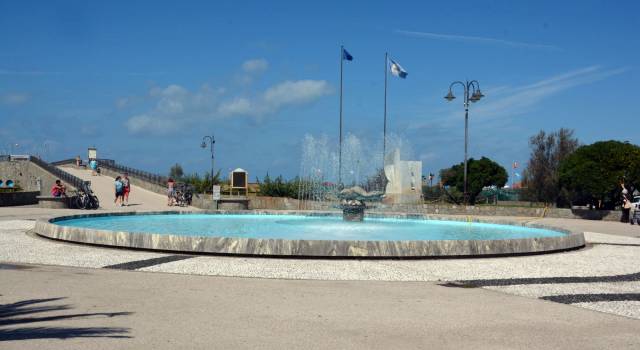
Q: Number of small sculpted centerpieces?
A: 1